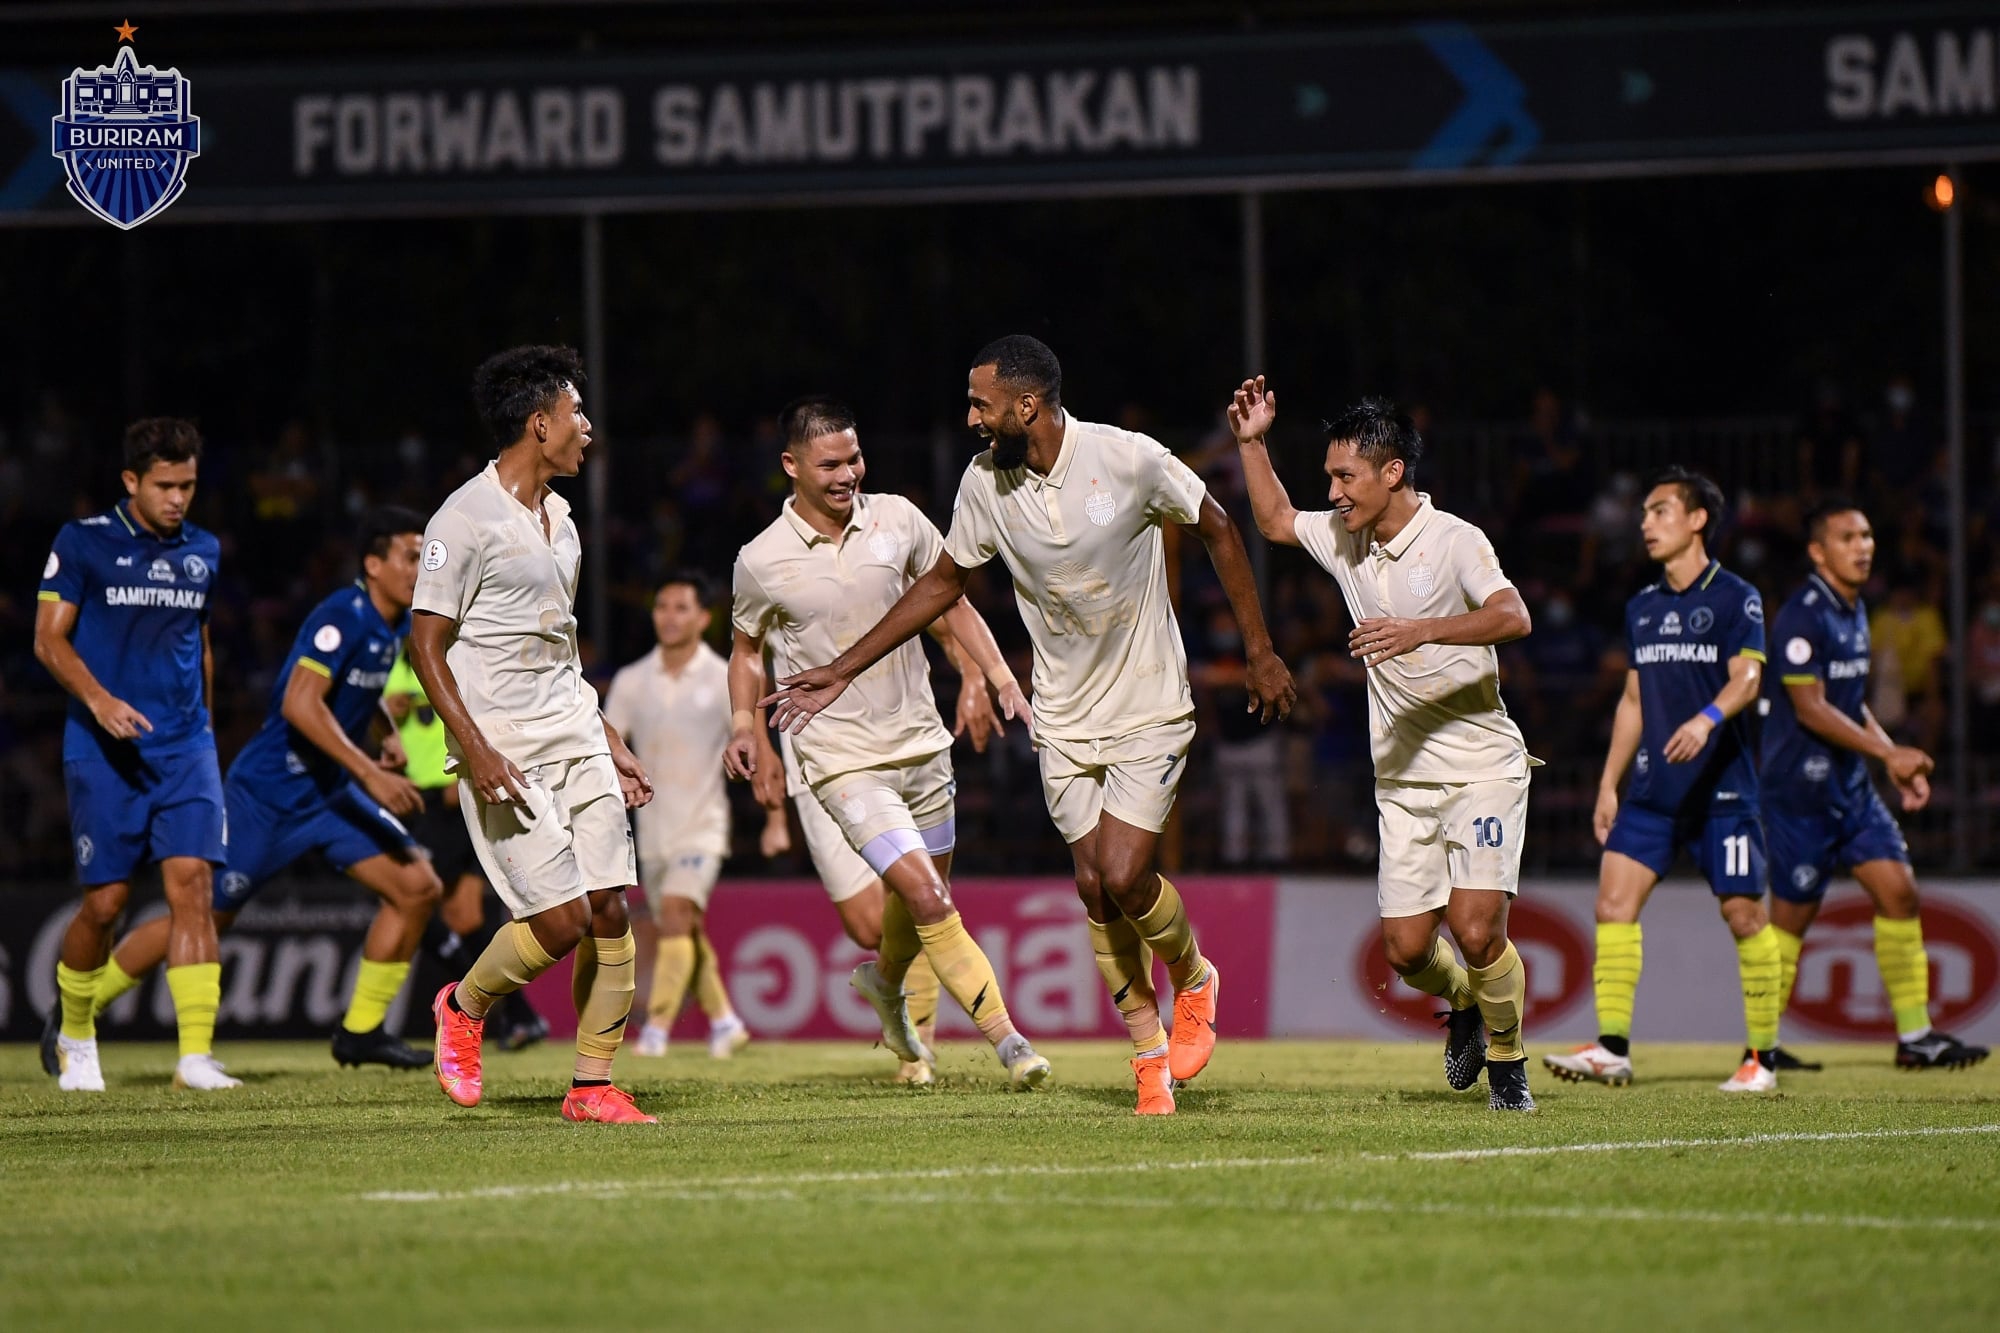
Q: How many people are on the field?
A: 11